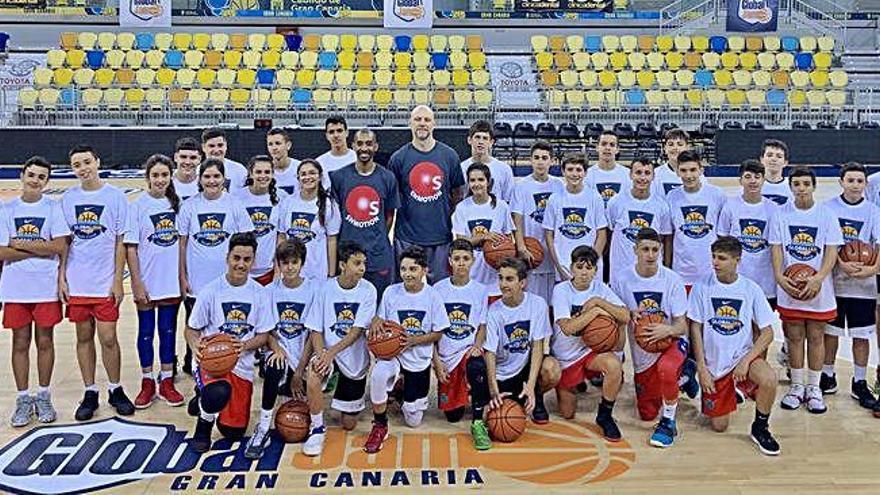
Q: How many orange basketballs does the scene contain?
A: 10